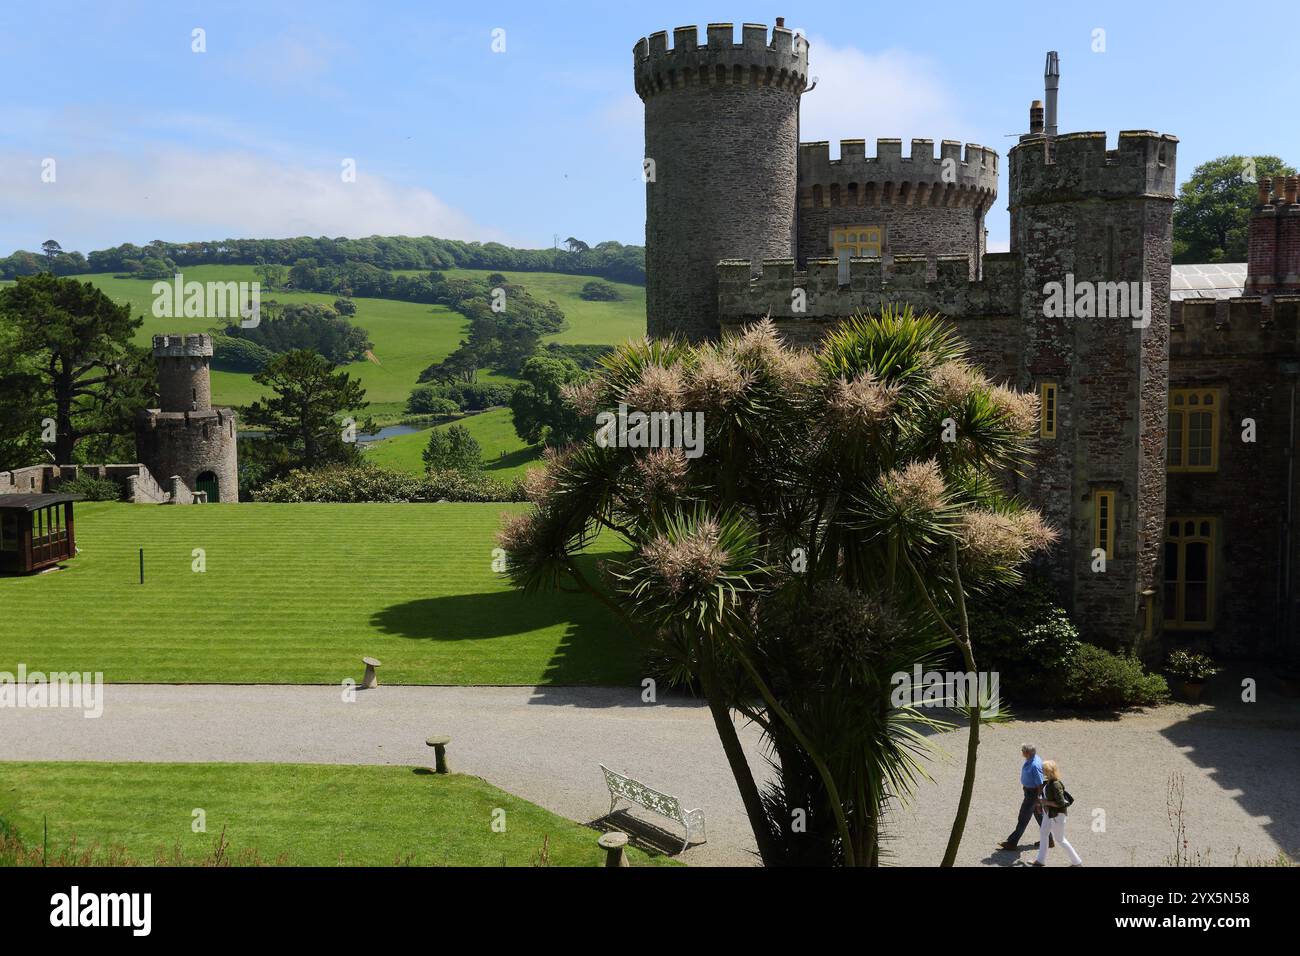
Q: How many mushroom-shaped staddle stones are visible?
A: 3